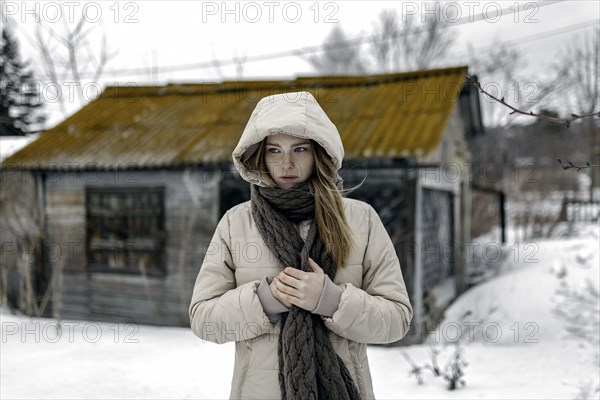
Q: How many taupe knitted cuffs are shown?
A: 2